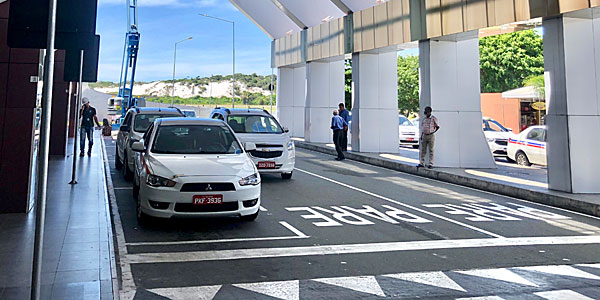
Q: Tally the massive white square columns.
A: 5